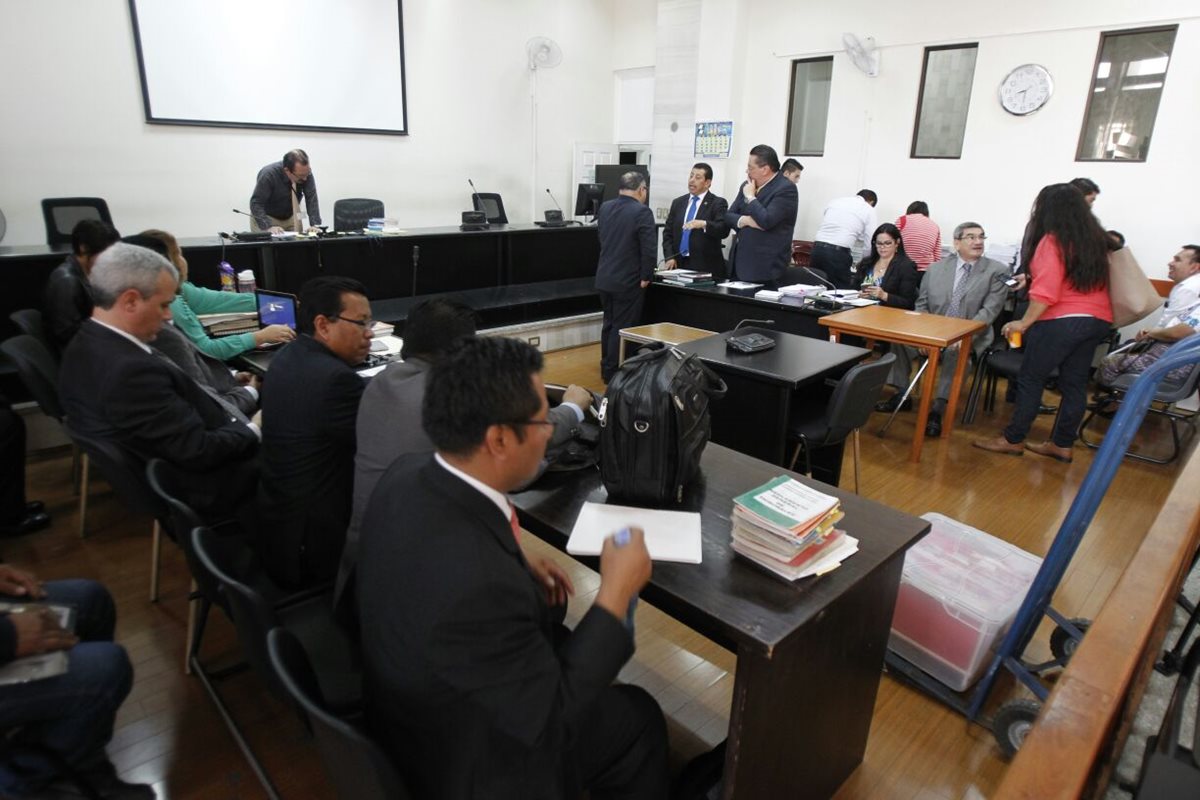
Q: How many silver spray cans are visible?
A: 0